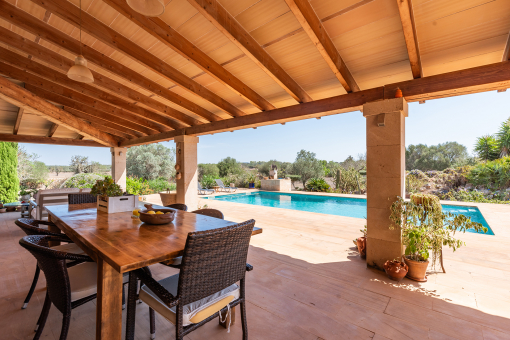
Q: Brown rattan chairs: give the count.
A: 6